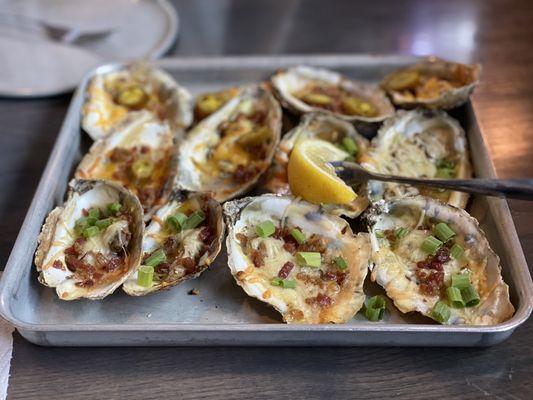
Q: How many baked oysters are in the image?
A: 12